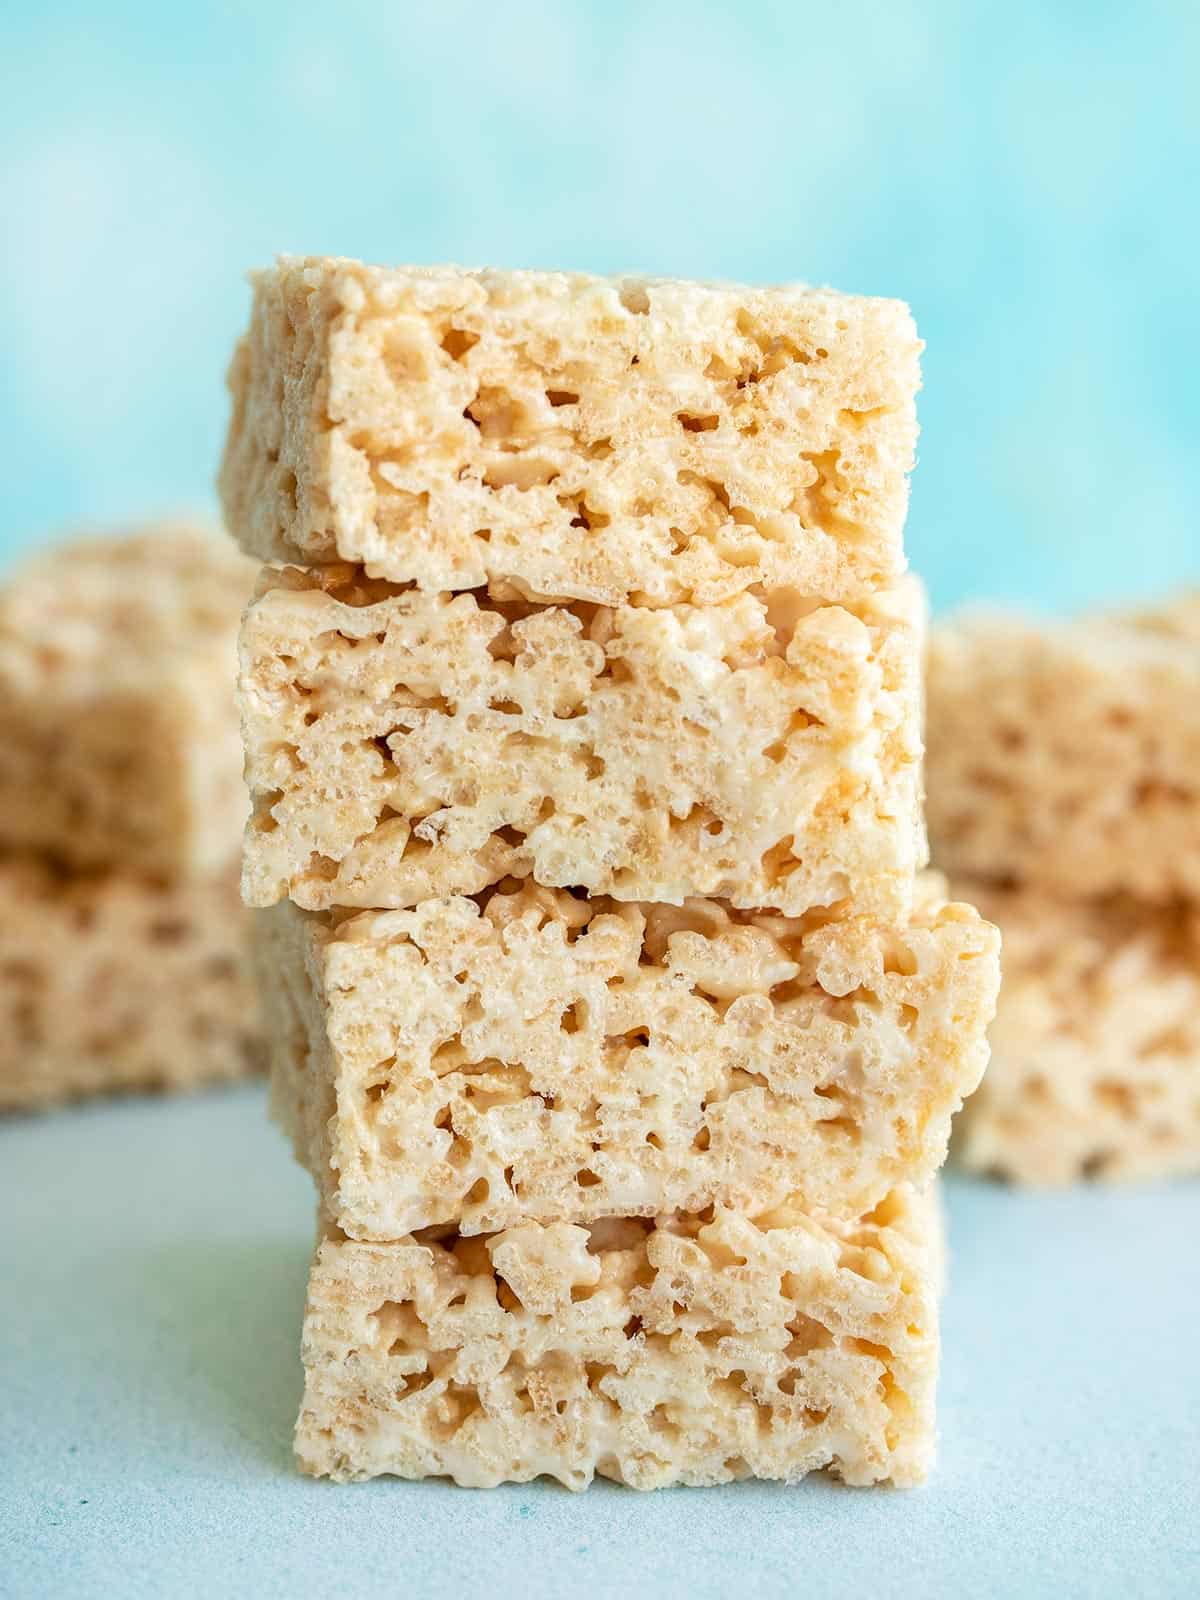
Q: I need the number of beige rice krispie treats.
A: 8